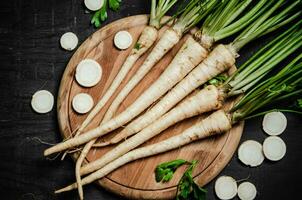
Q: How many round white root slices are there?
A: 11